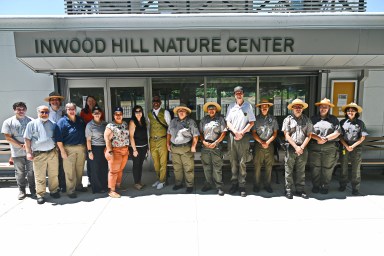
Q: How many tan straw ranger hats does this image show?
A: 7